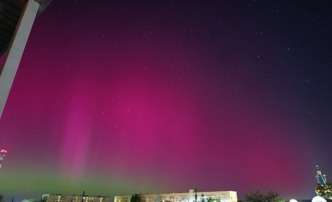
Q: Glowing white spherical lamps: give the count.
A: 2